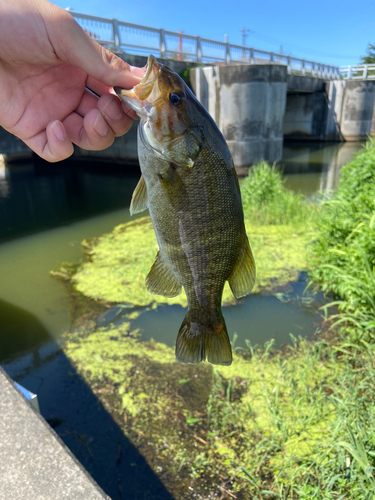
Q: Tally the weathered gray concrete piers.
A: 2